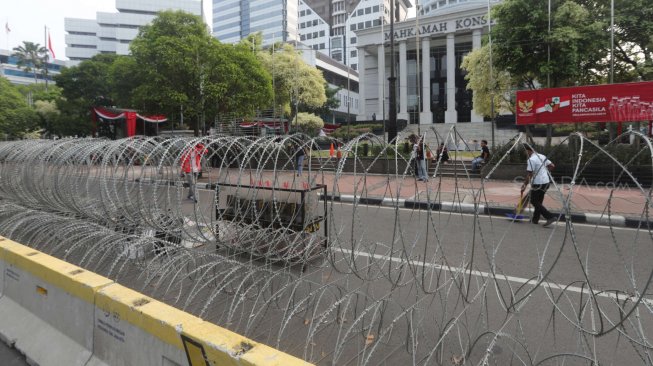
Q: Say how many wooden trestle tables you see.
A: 0